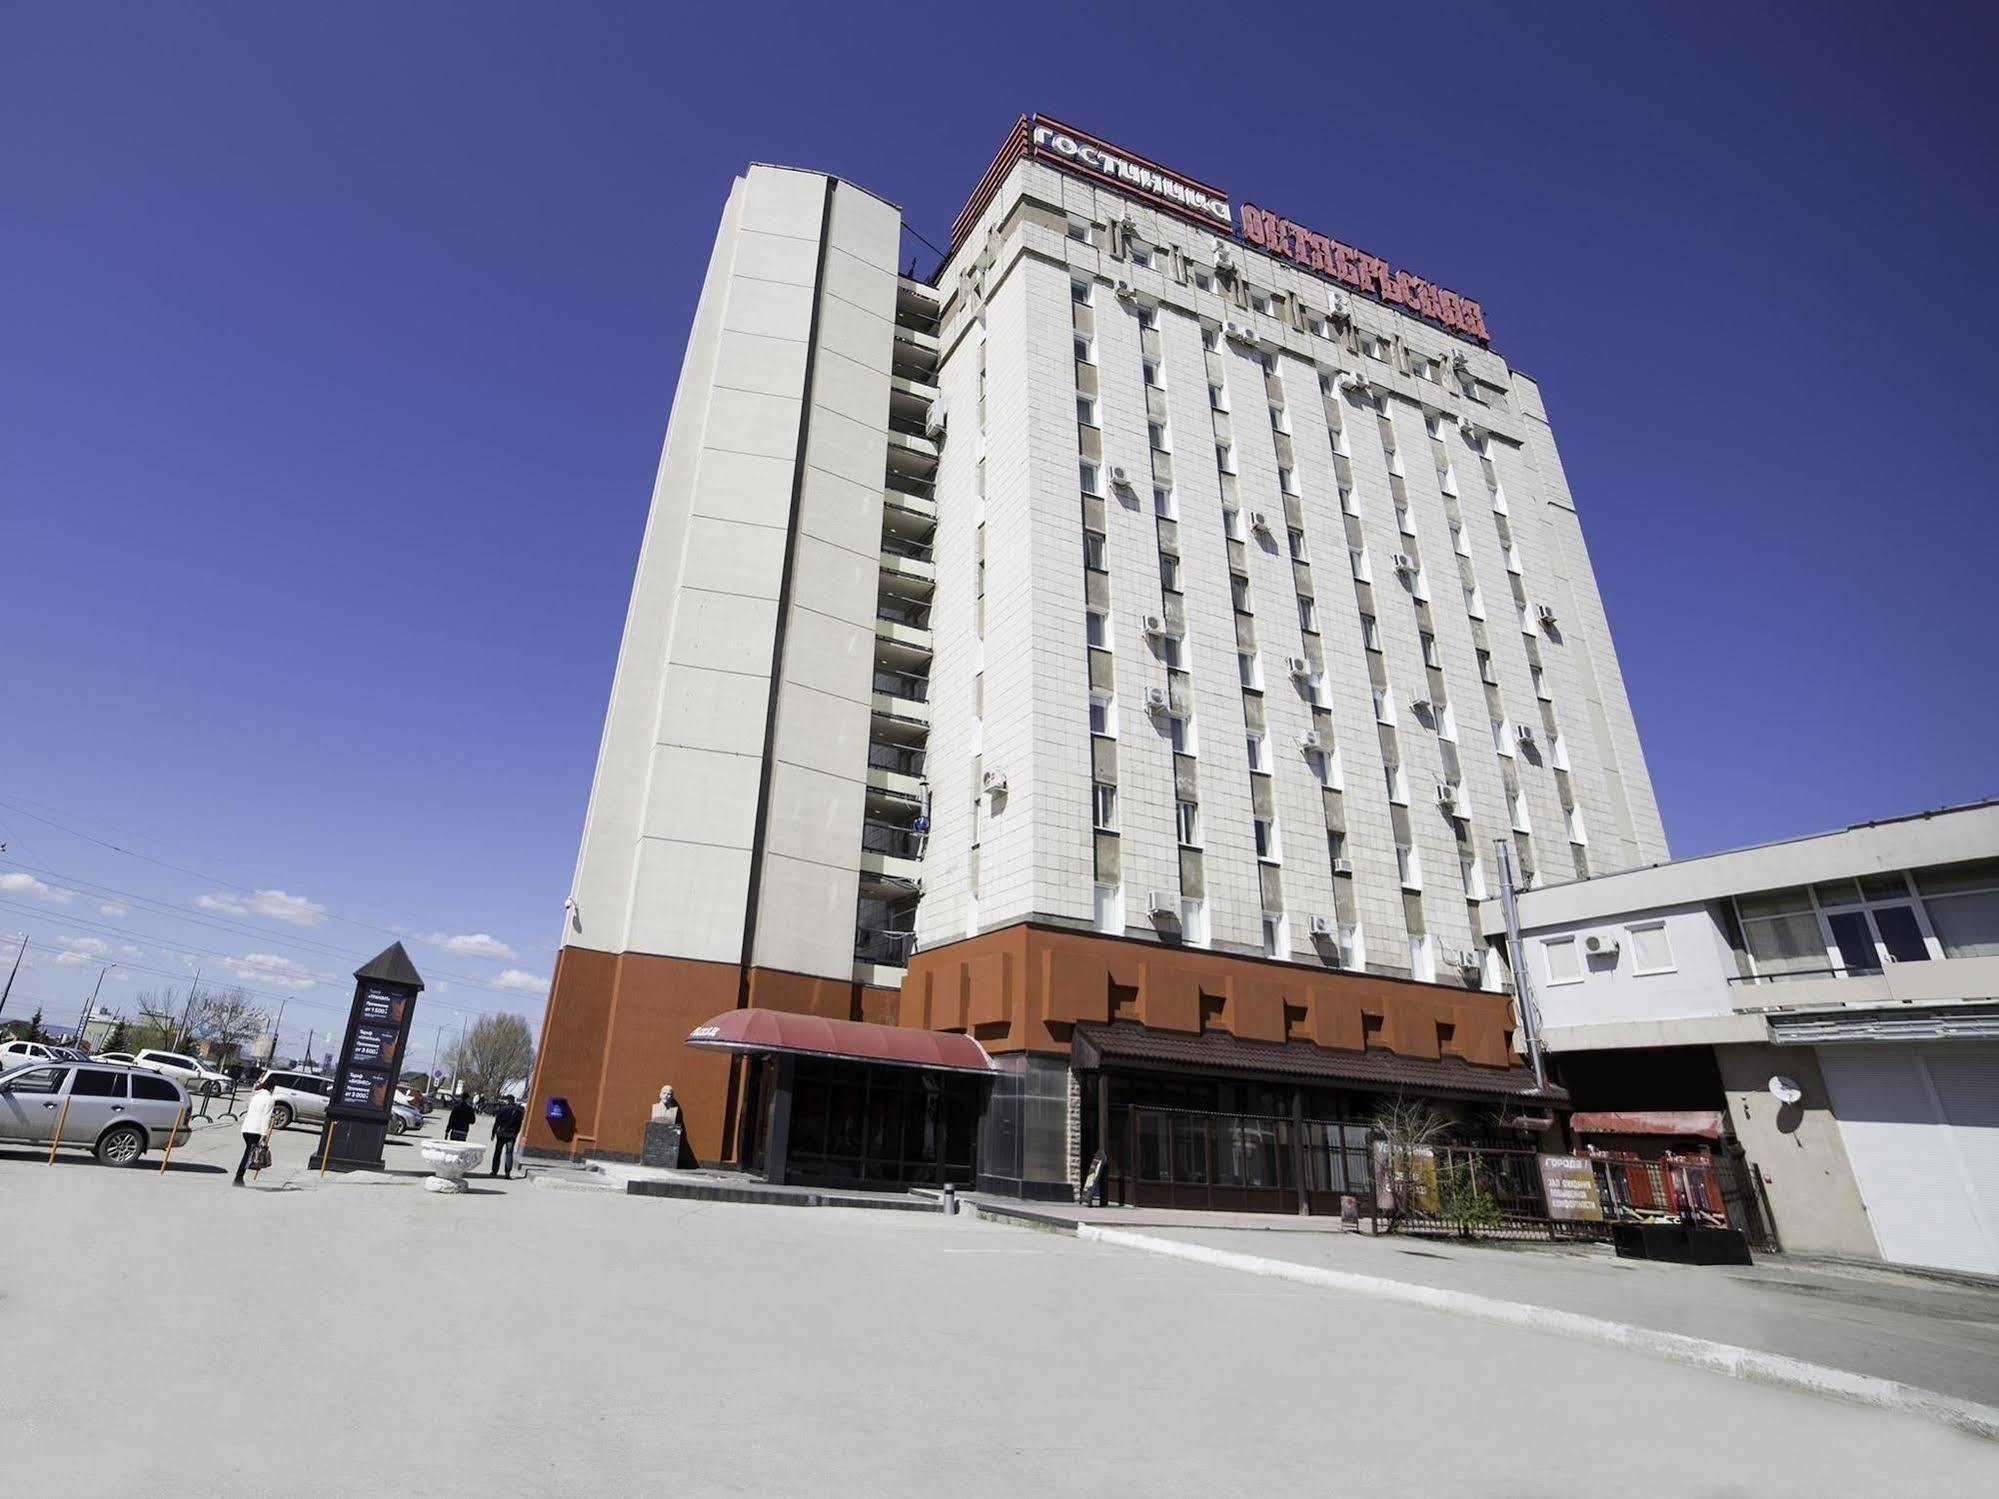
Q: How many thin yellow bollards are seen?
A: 4